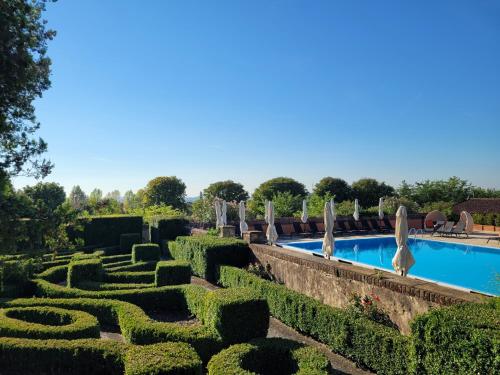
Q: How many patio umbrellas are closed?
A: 11